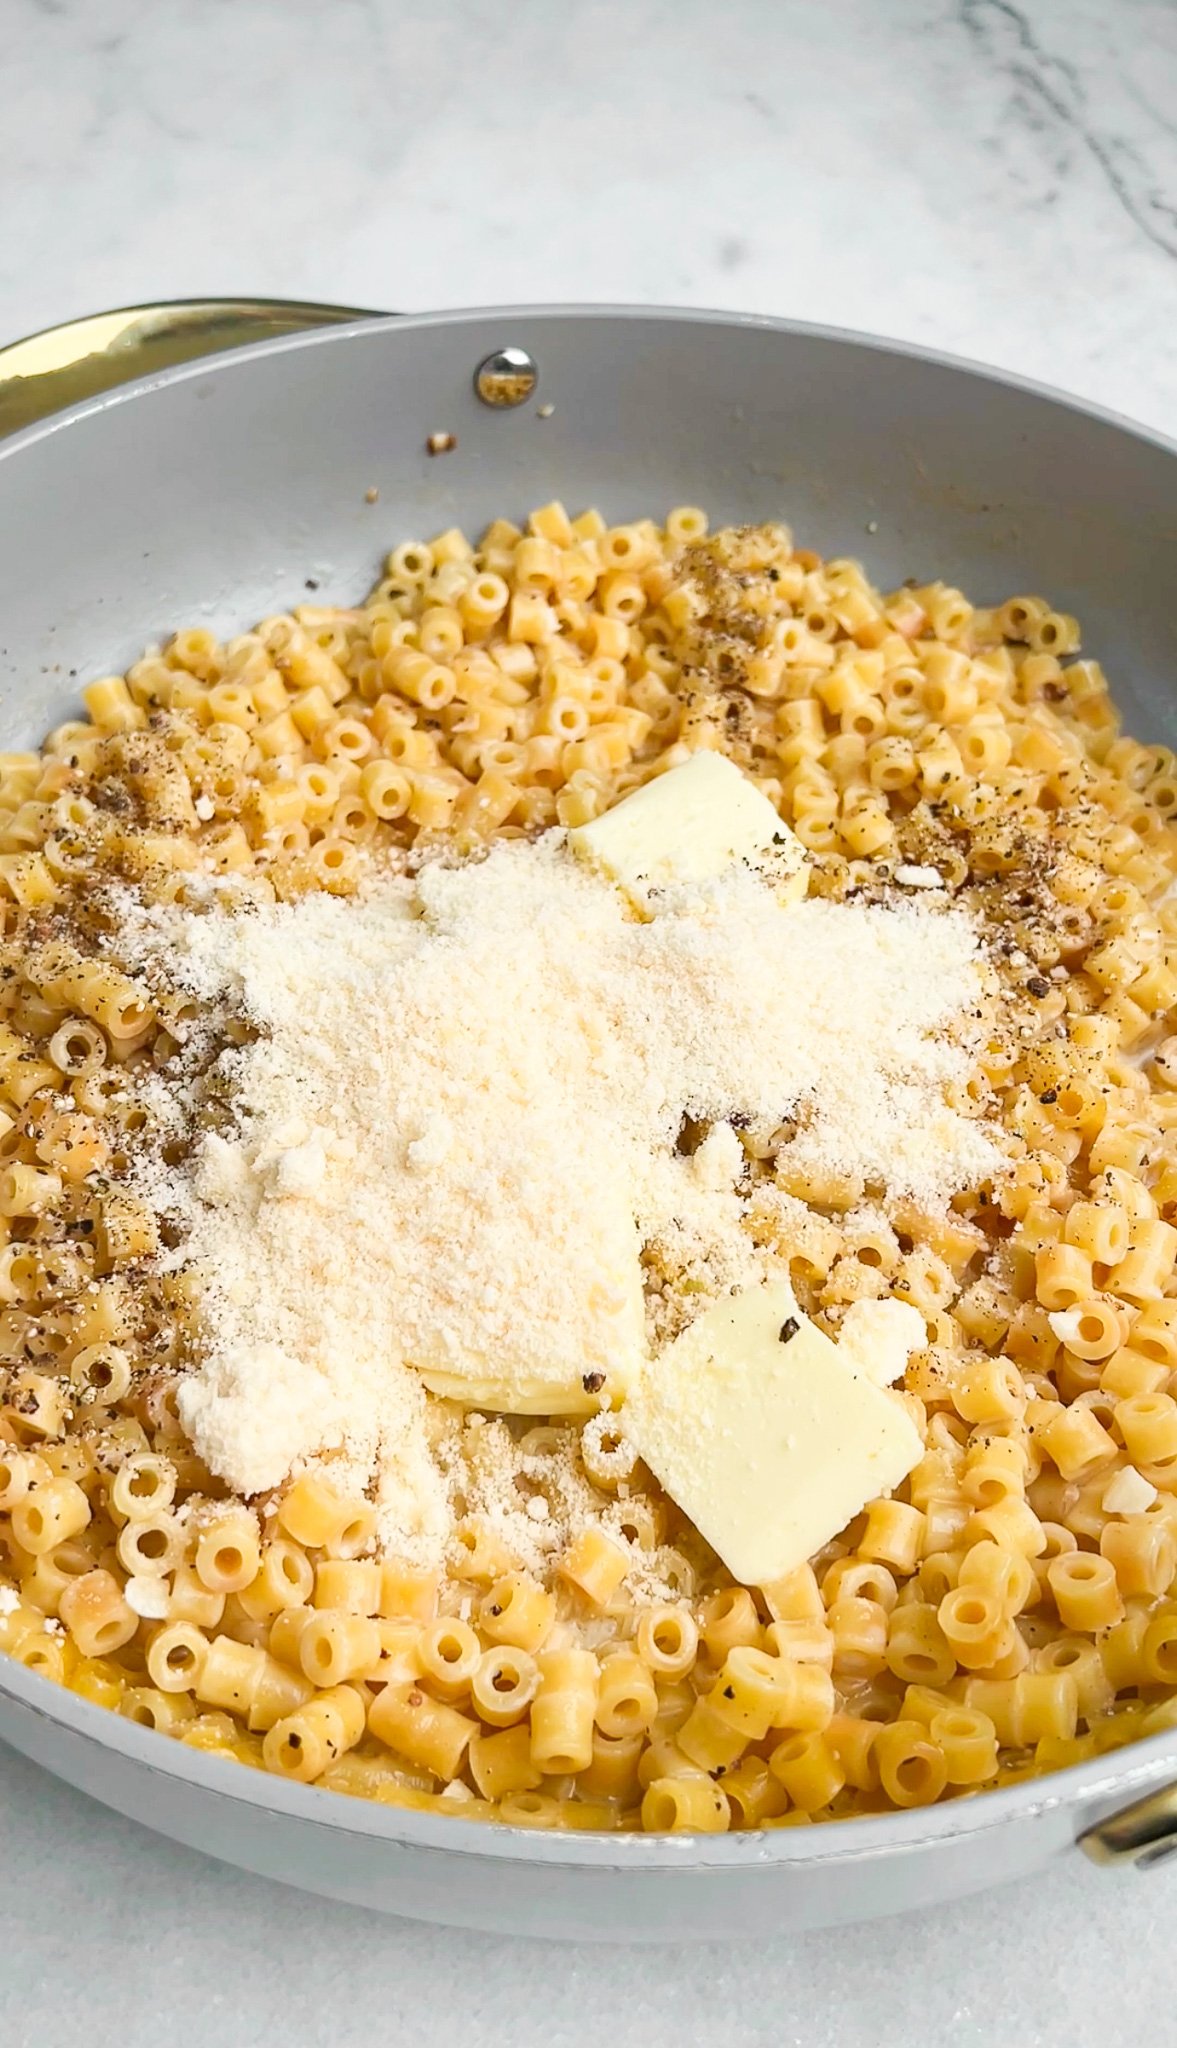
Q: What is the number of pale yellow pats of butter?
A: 3